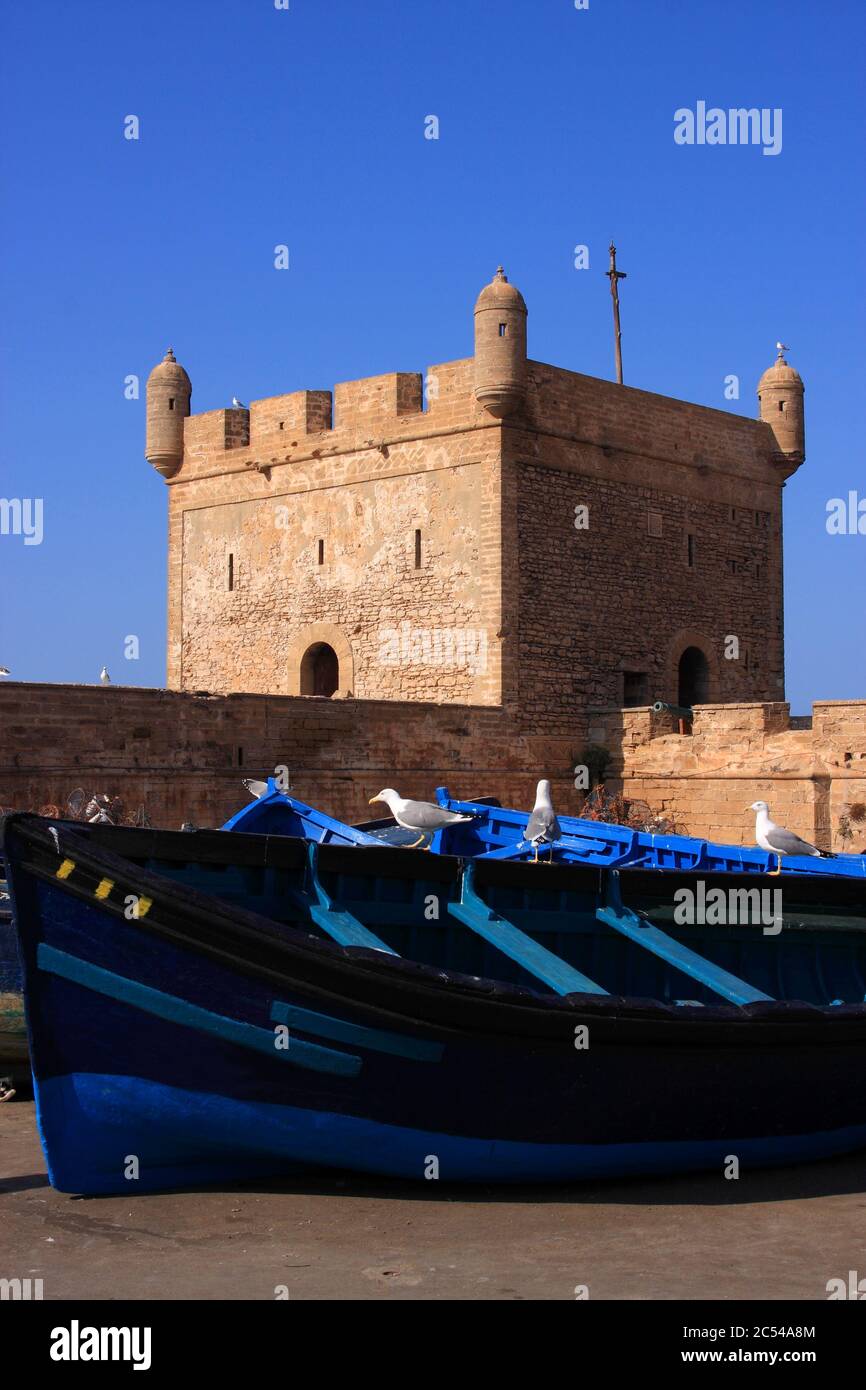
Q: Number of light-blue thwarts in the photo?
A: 3